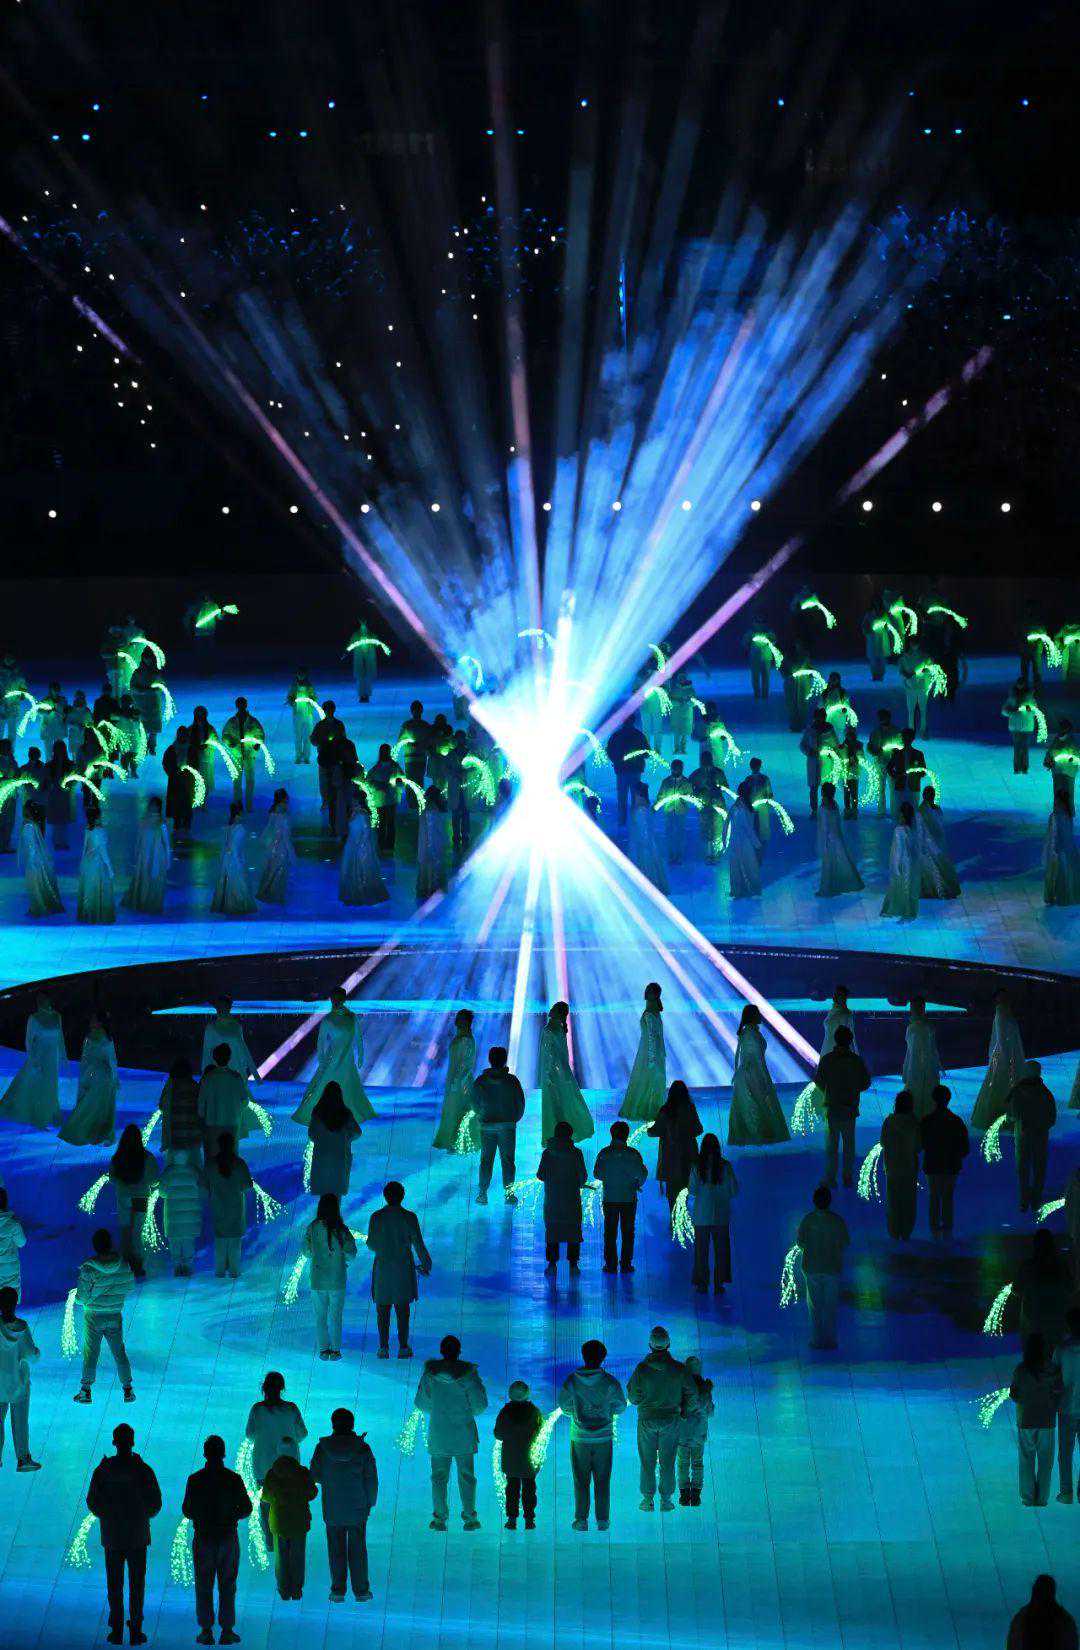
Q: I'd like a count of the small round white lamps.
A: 12